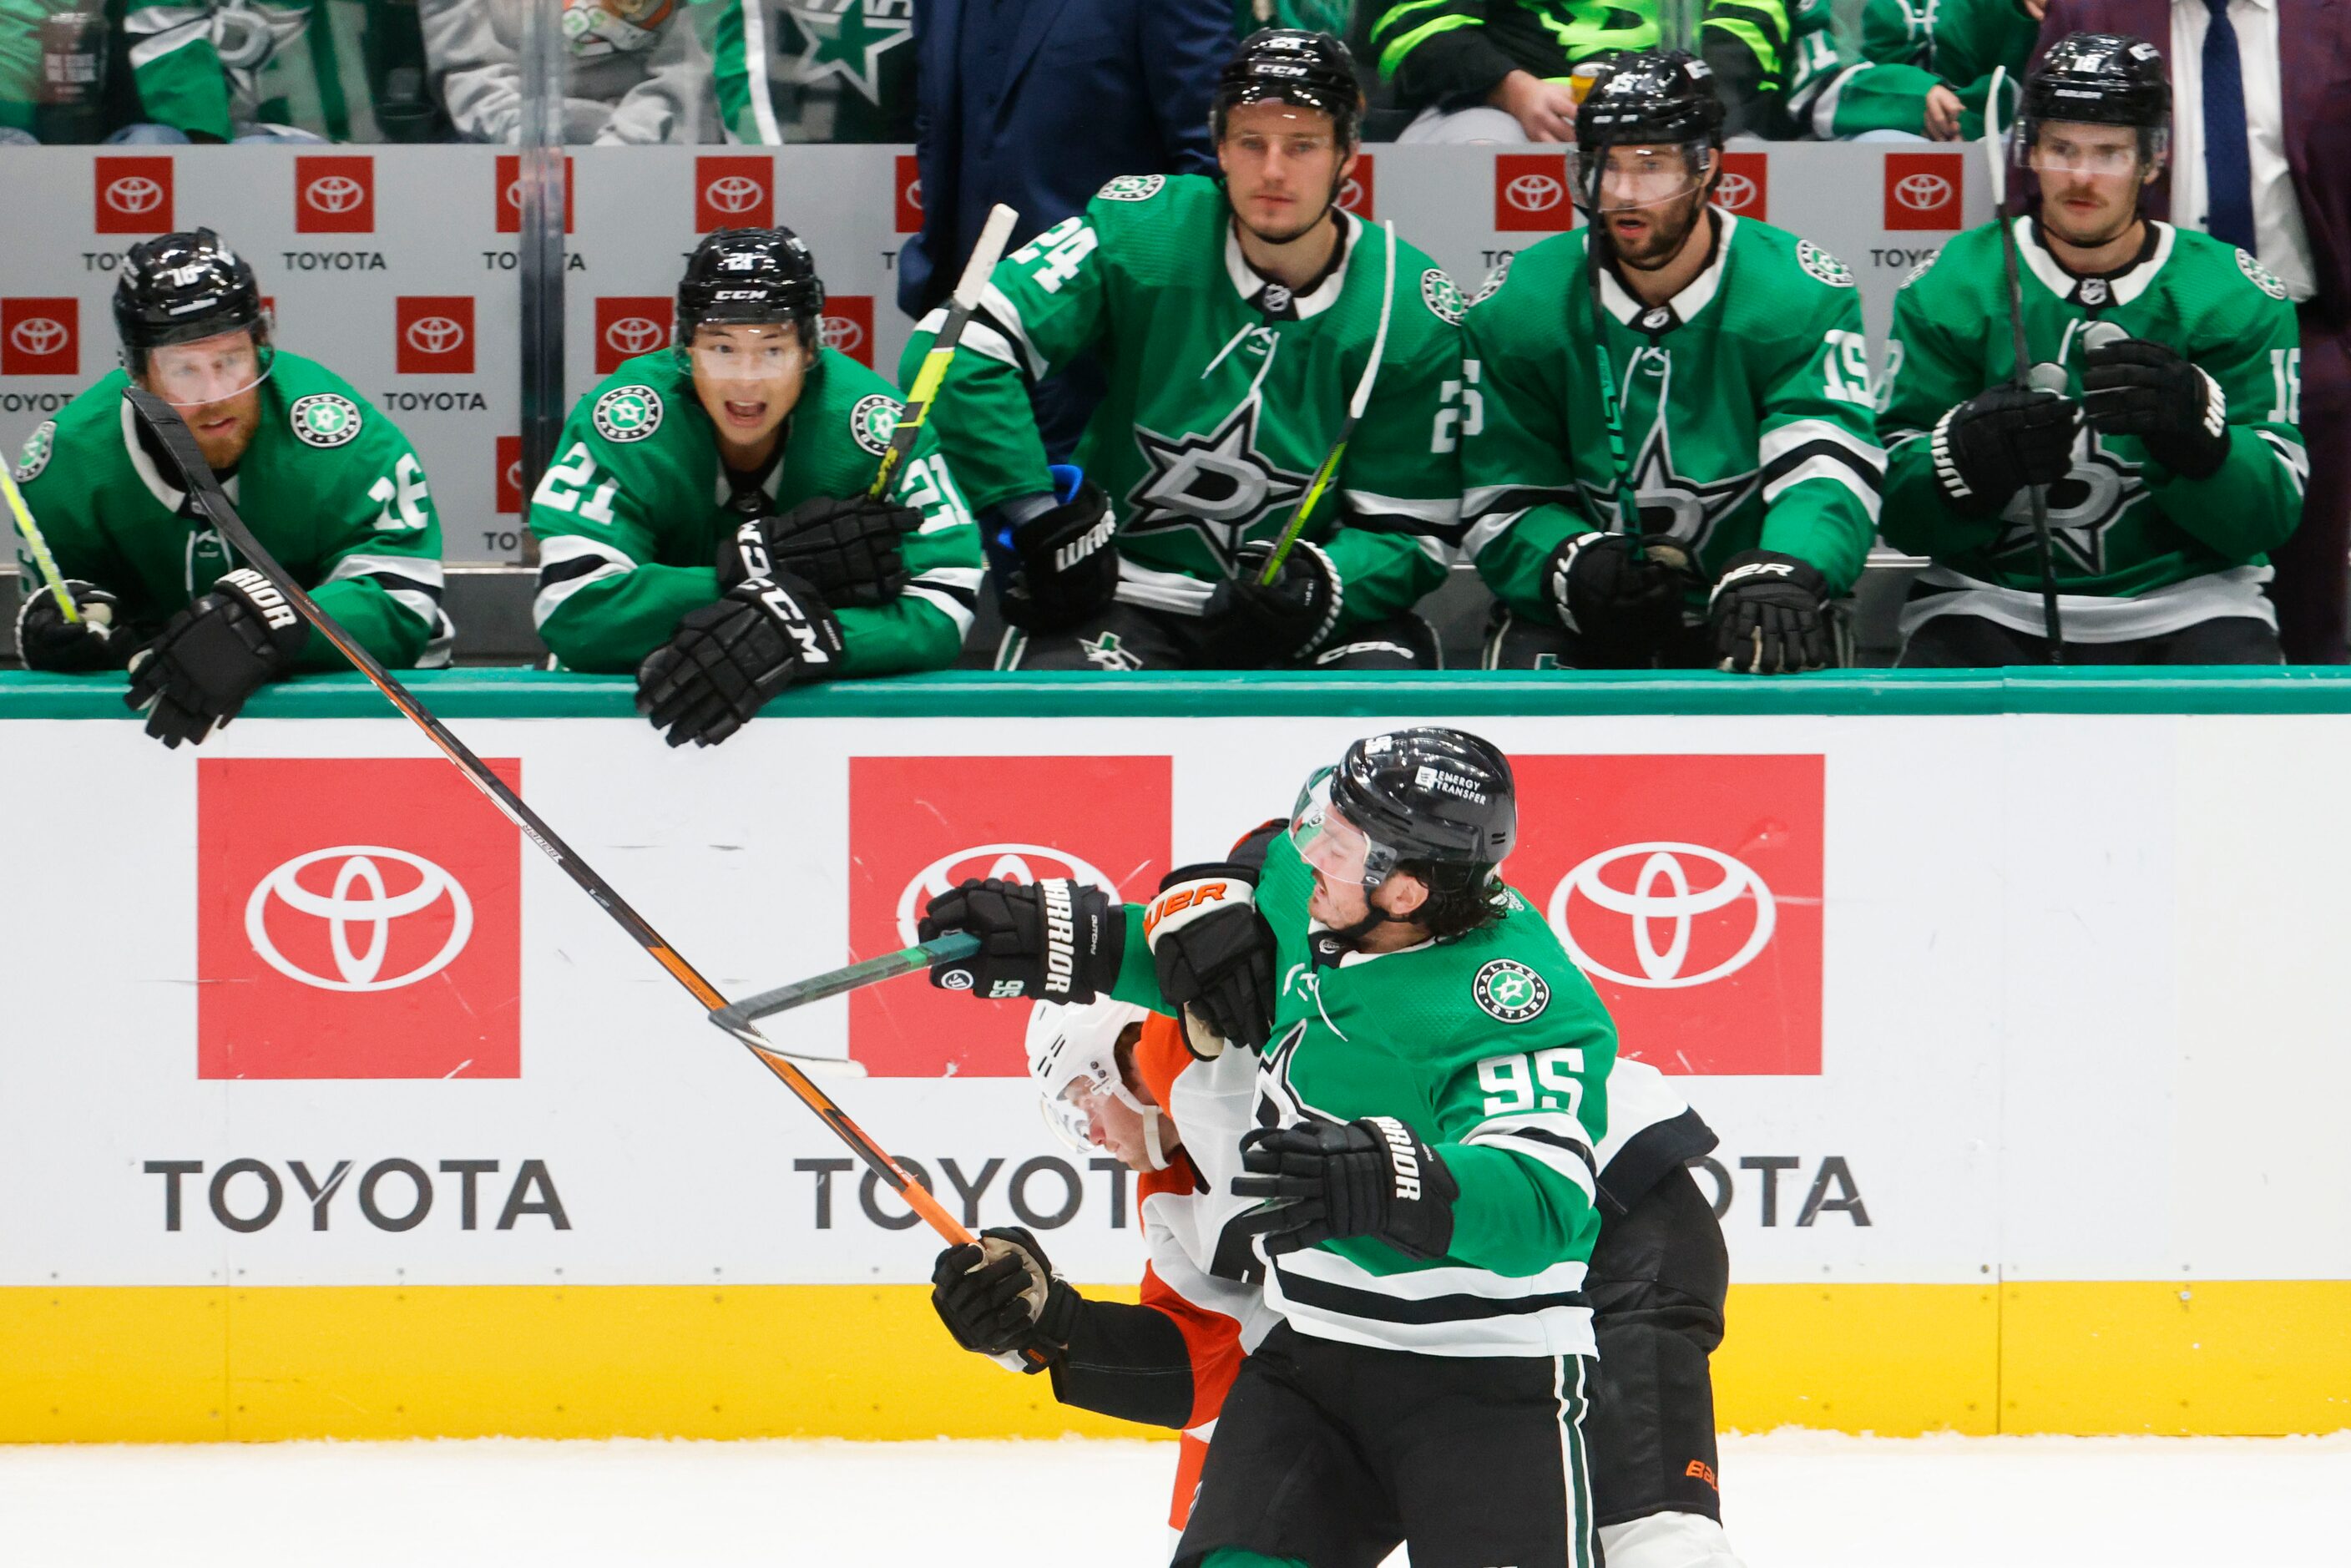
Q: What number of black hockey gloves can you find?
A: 14